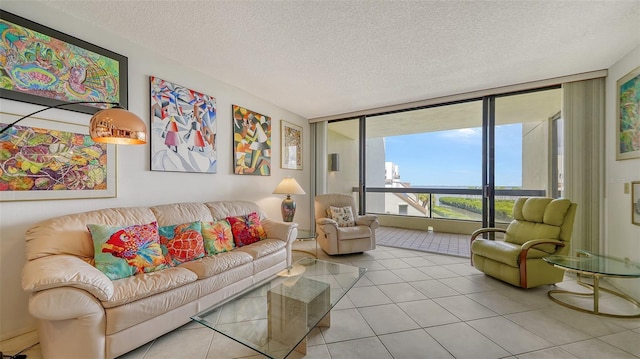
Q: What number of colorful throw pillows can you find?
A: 4